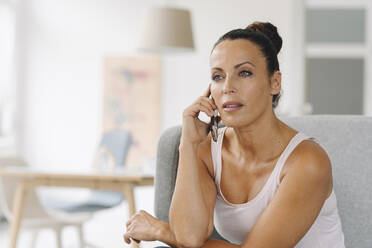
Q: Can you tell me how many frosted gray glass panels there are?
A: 2